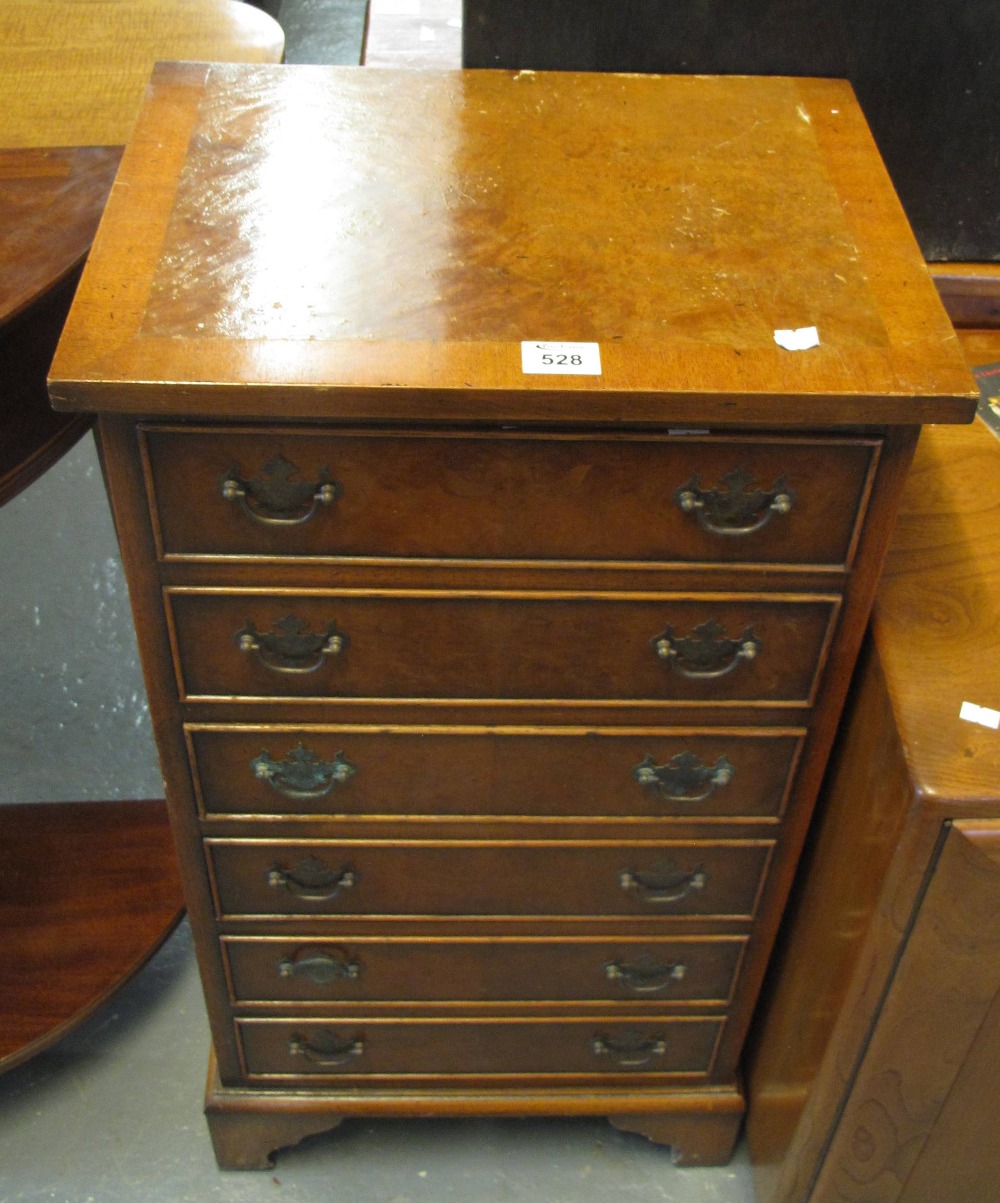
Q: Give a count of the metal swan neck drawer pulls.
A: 12